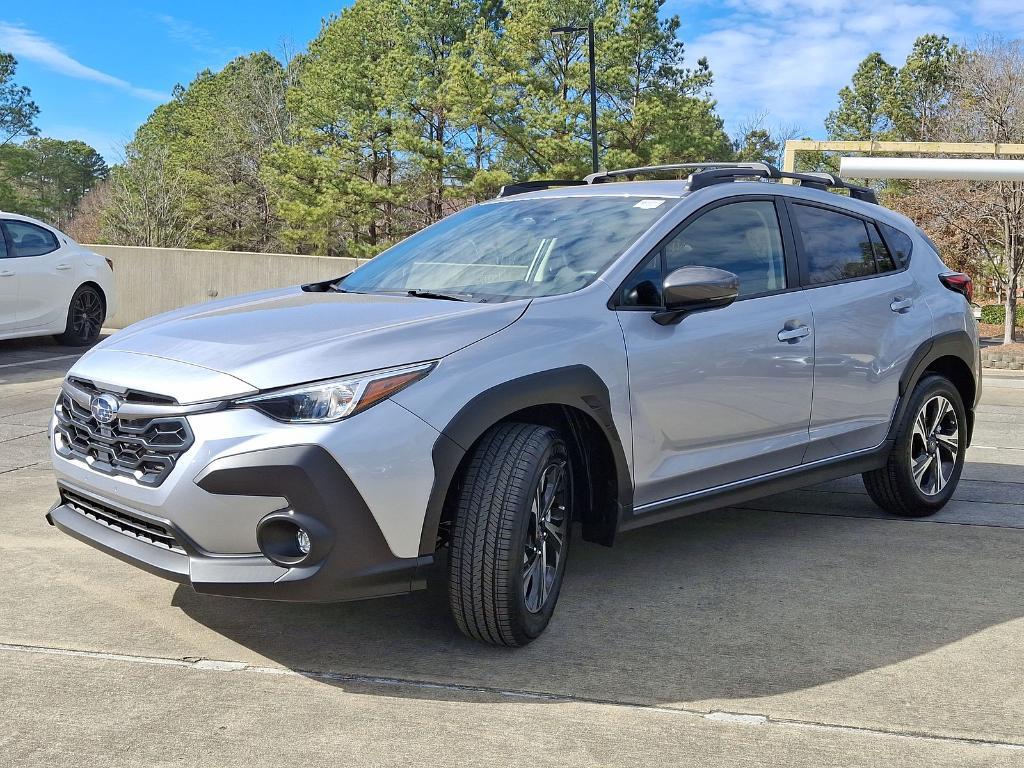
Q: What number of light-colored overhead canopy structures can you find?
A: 1